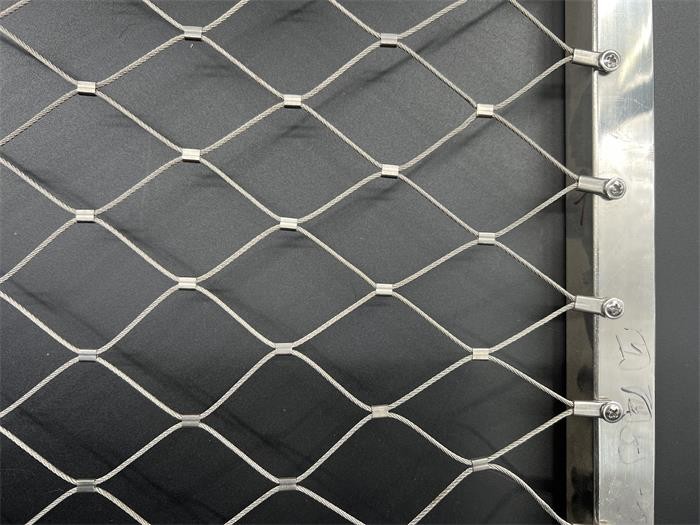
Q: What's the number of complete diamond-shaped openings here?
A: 12